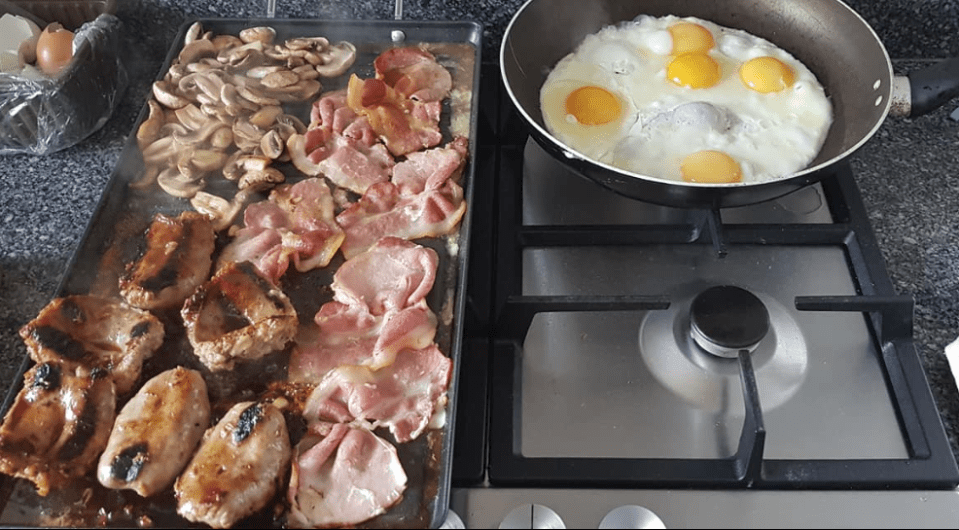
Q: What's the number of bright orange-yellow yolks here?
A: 5